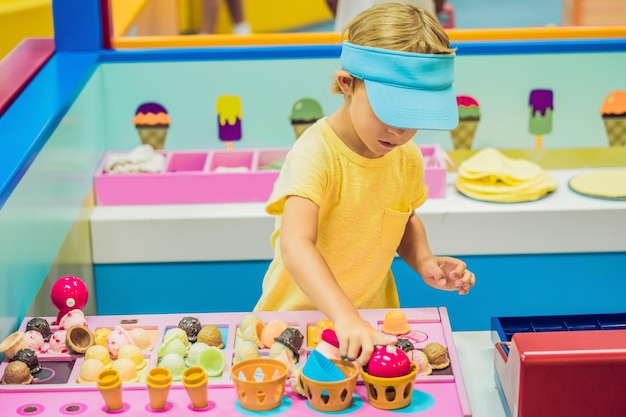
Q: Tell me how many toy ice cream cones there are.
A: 3